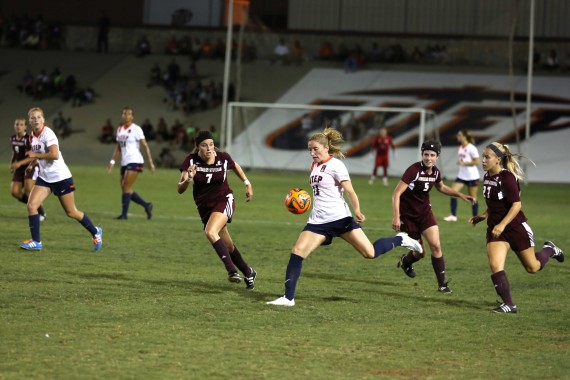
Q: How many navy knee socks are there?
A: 8